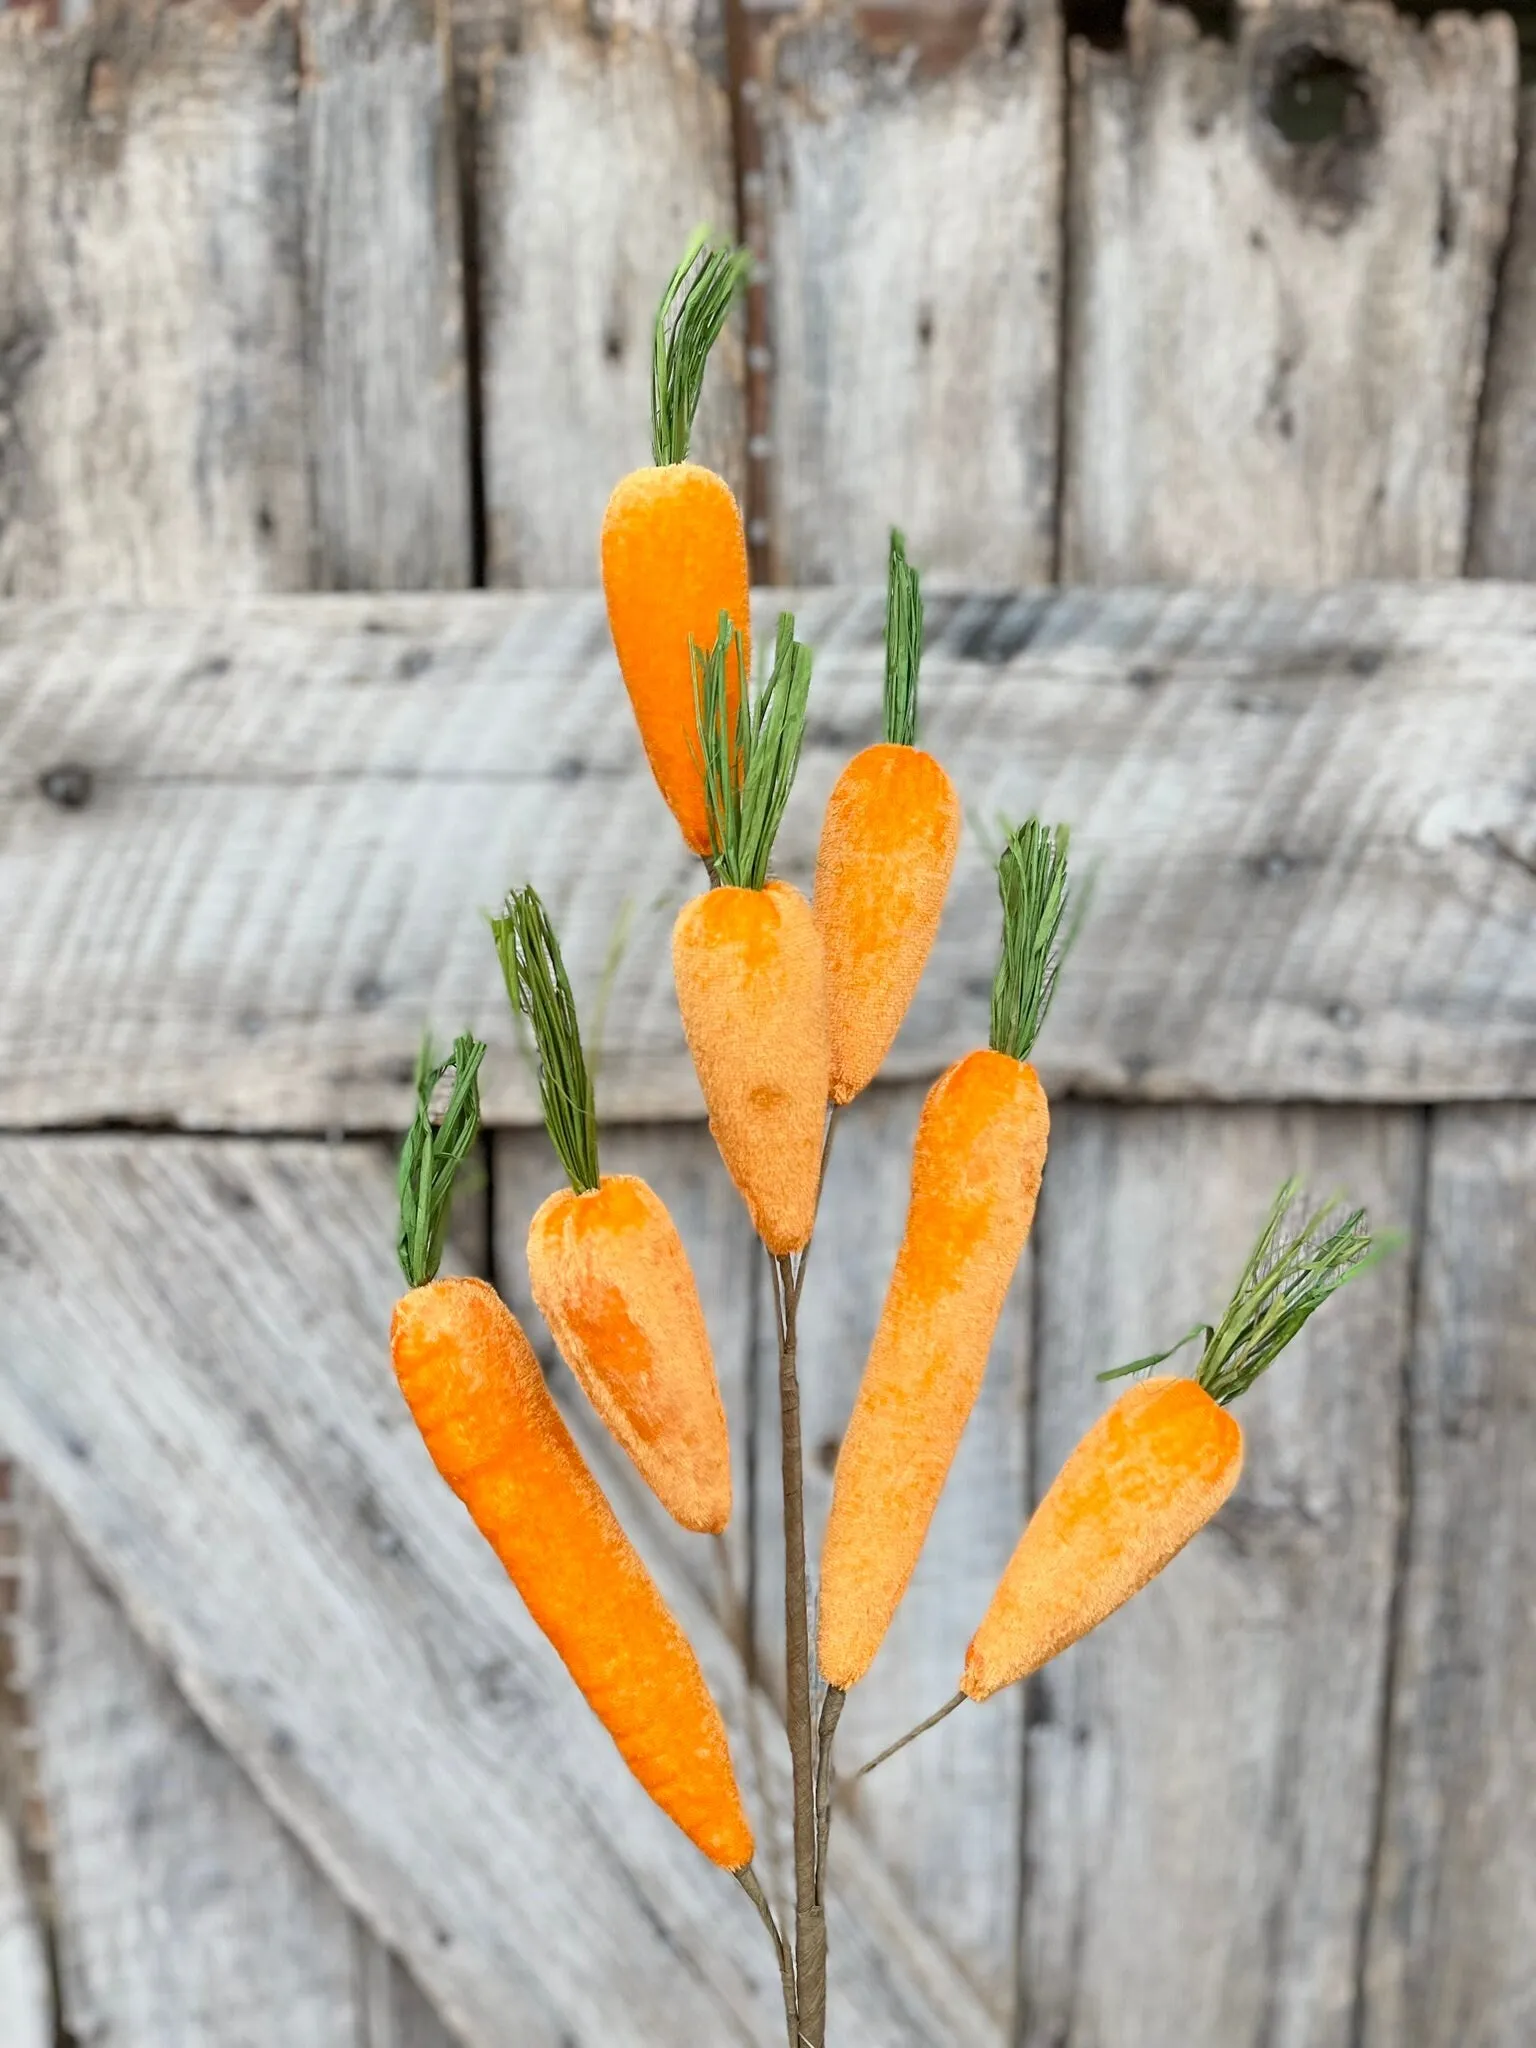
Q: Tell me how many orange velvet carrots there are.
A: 7